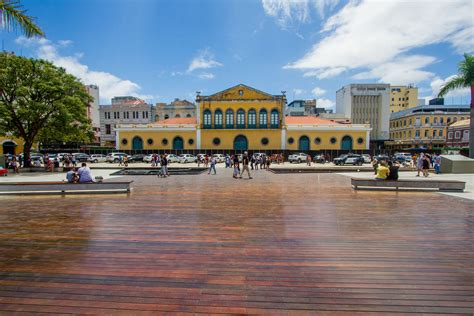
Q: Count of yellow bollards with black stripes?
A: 0